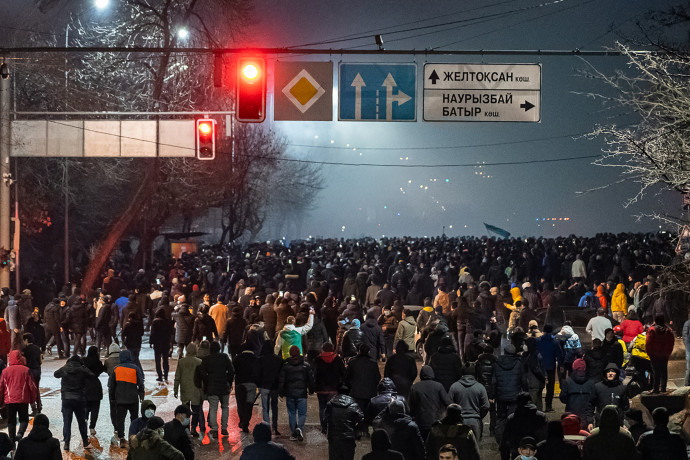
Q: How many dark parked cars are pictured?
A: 1